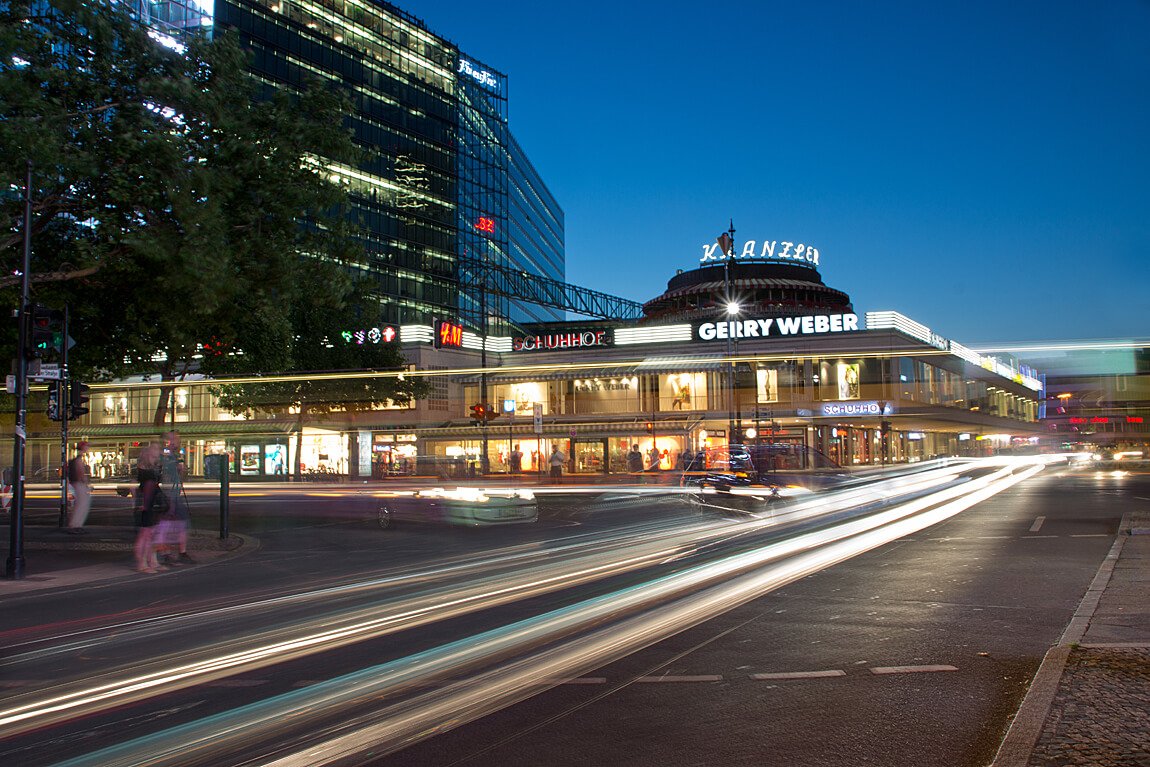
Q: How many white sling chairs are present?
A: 0